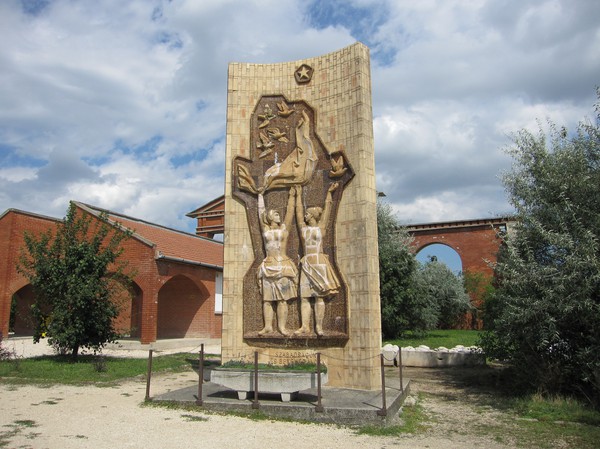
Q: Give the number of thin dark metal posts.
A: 6